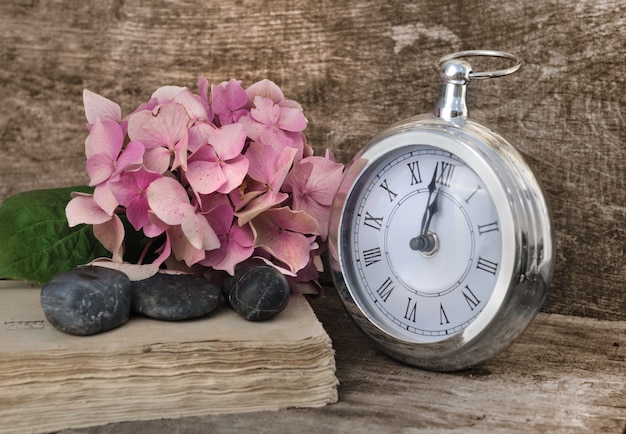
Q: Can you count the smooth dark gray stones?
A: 3